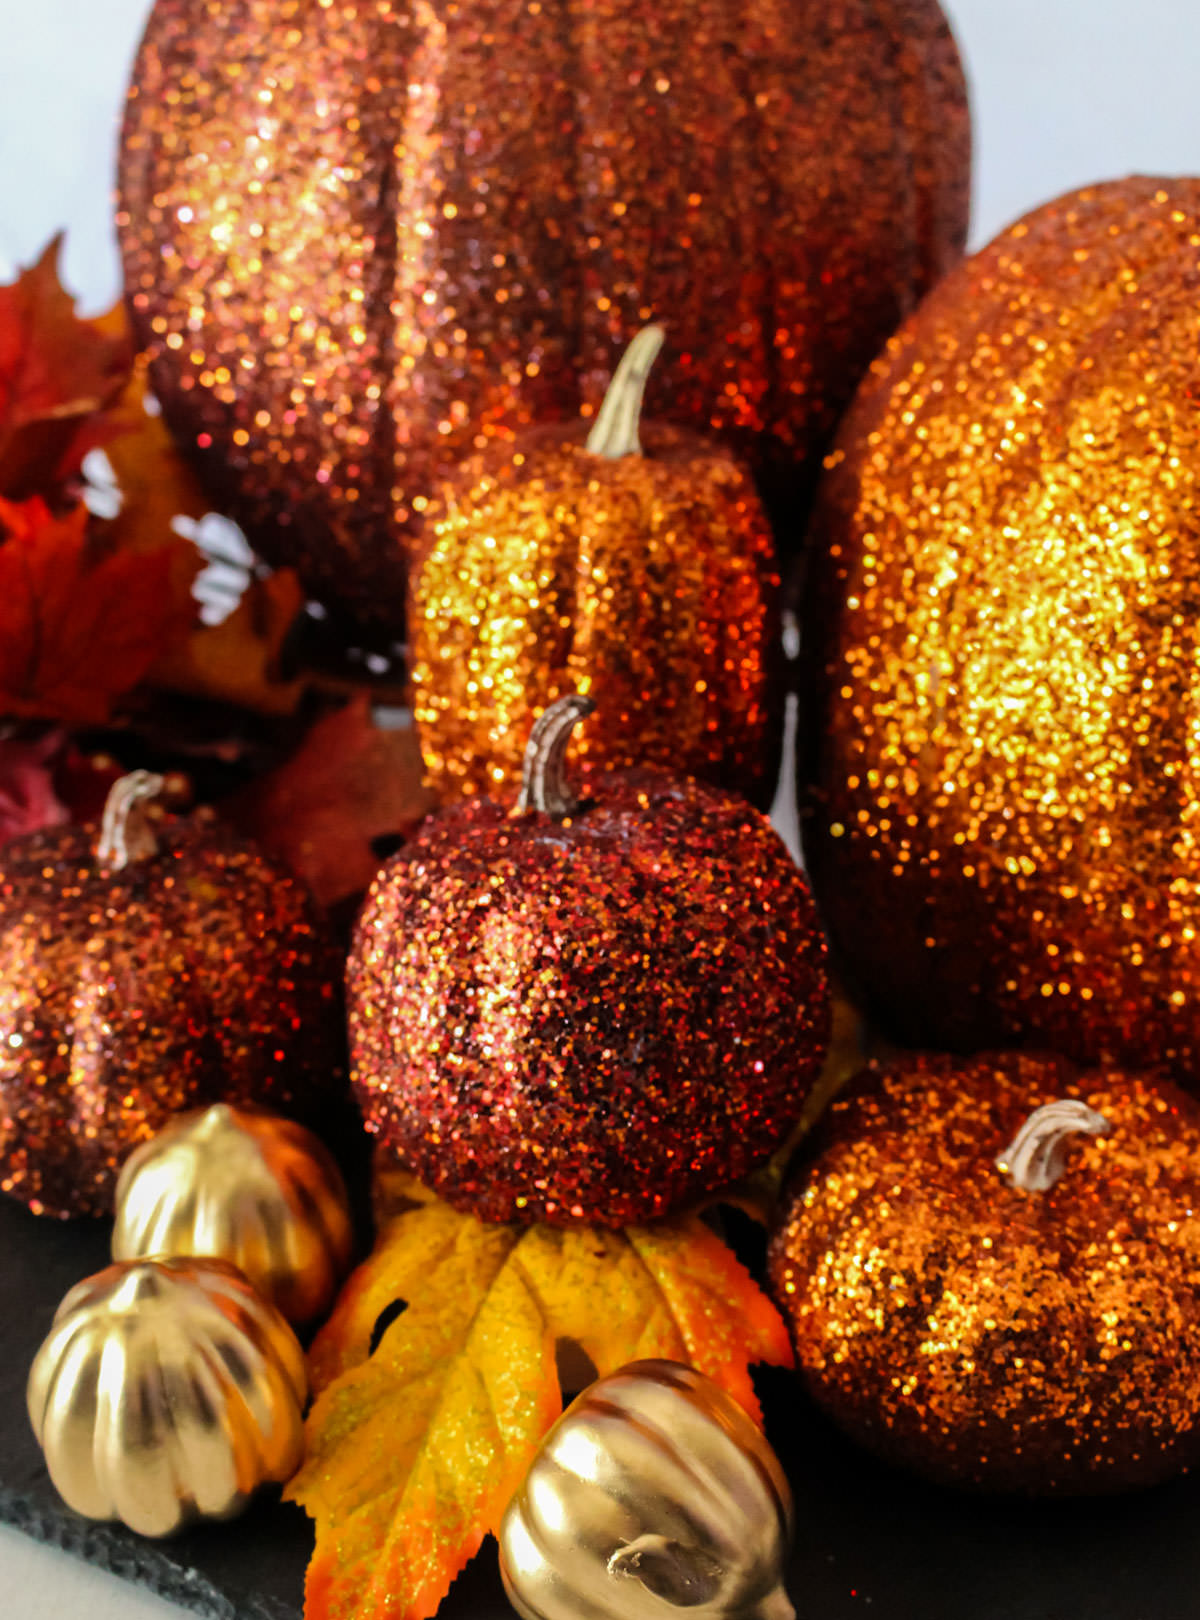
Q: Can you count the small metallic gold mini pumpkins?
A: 3